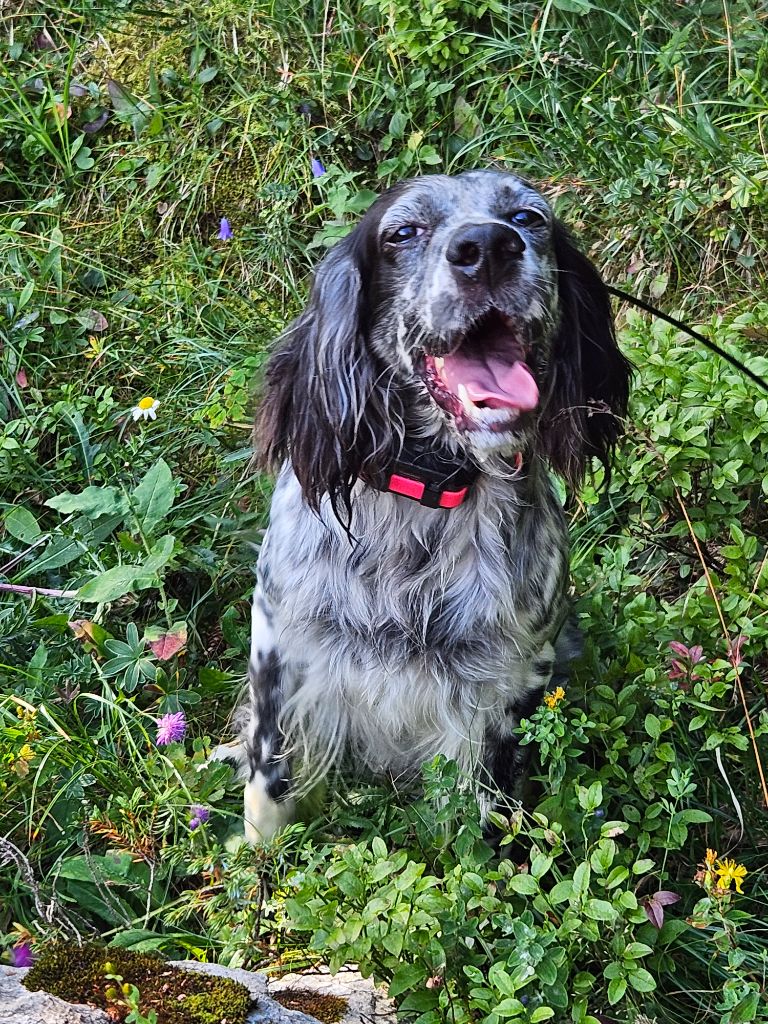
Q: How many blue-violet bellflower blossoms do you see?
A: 2